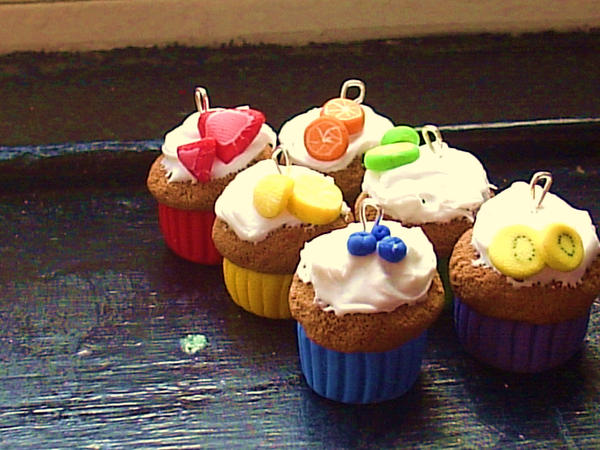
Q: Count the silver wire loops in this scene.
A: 6